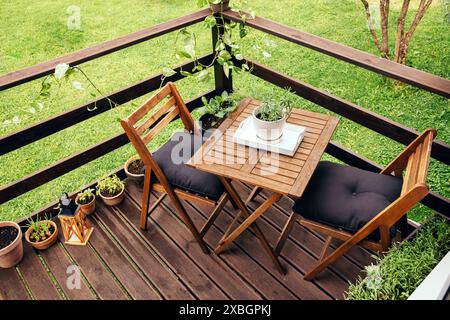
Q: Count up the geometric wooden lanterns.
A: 1